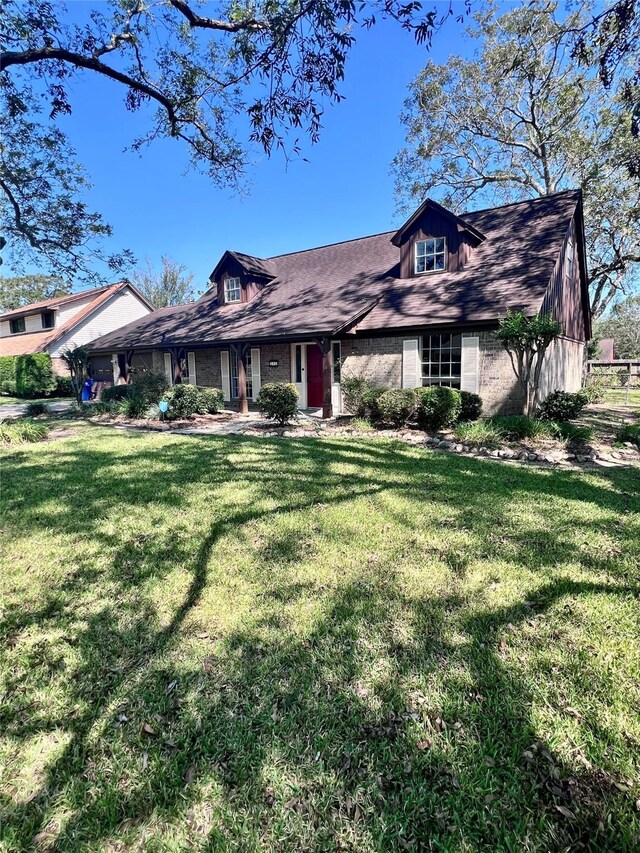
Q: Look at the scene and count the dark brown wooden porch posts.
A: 4